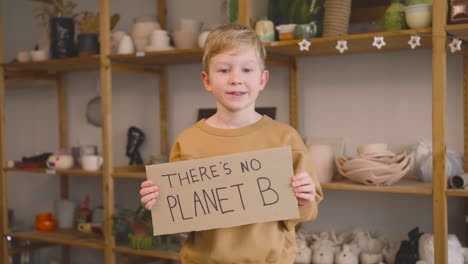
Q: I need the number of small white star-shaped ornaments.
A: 5